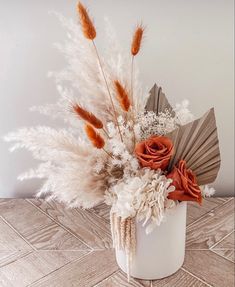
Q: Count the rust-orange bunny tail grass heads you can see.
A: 5